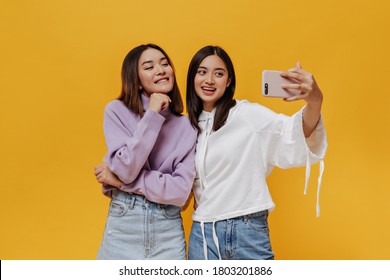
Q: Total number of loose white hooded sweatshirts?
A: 1